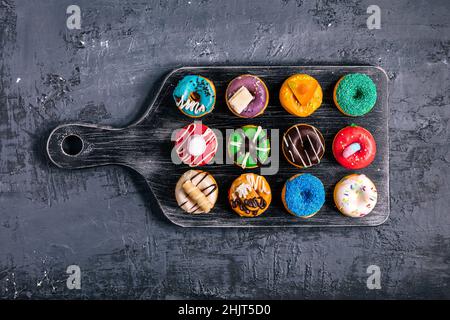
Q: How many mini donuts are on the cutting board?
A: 12